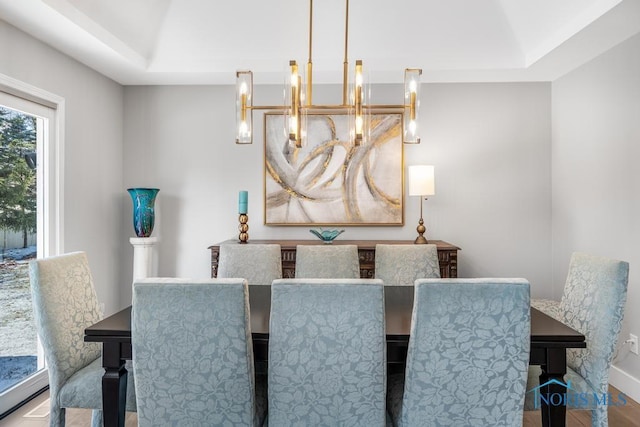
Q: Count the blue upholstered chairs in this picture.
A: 8